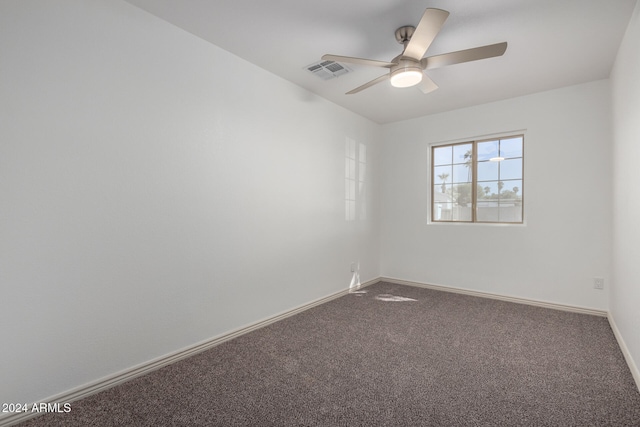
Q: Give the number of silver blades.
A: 5